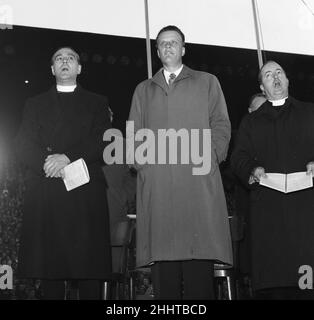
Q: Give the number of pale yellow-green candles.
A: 0